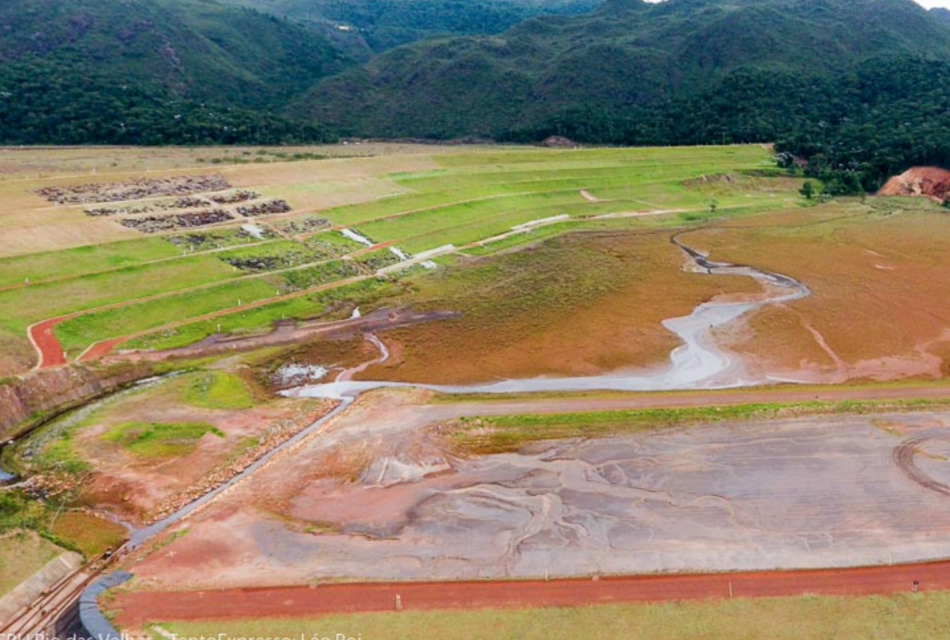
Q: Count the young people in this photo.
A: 0